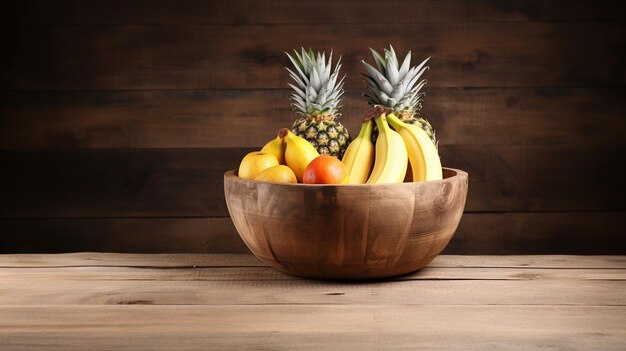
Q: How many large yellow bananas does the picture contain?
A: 3